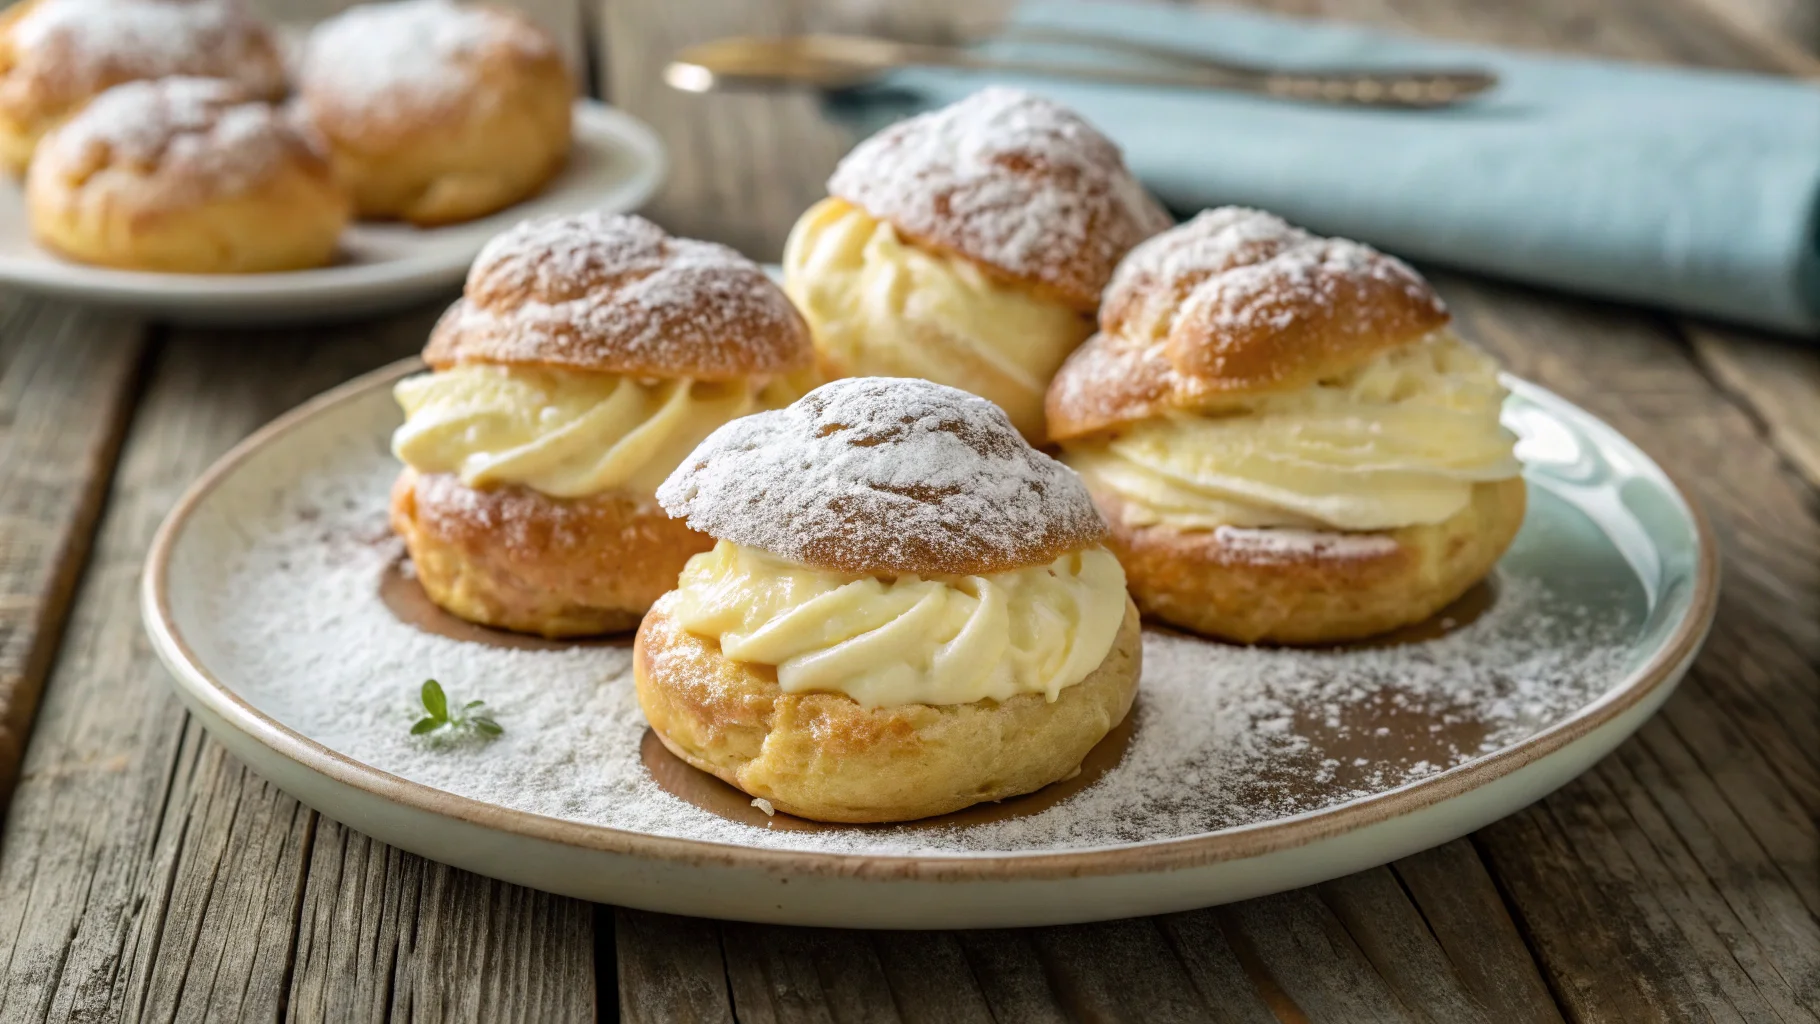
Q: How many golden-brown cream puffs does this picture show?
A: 7